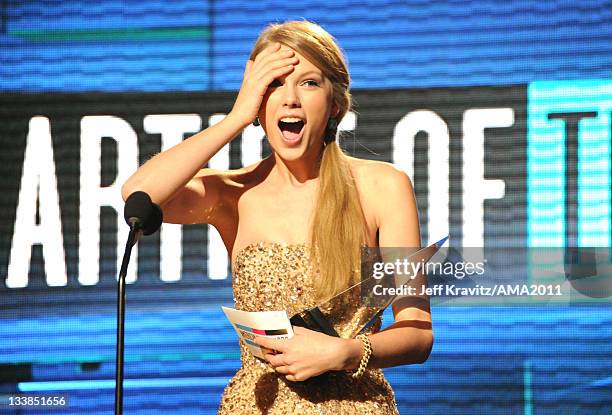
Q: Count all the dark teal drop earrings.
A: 2